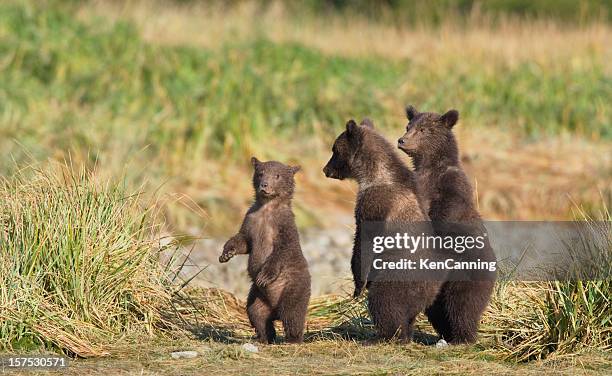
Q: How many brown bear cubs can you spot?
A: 3